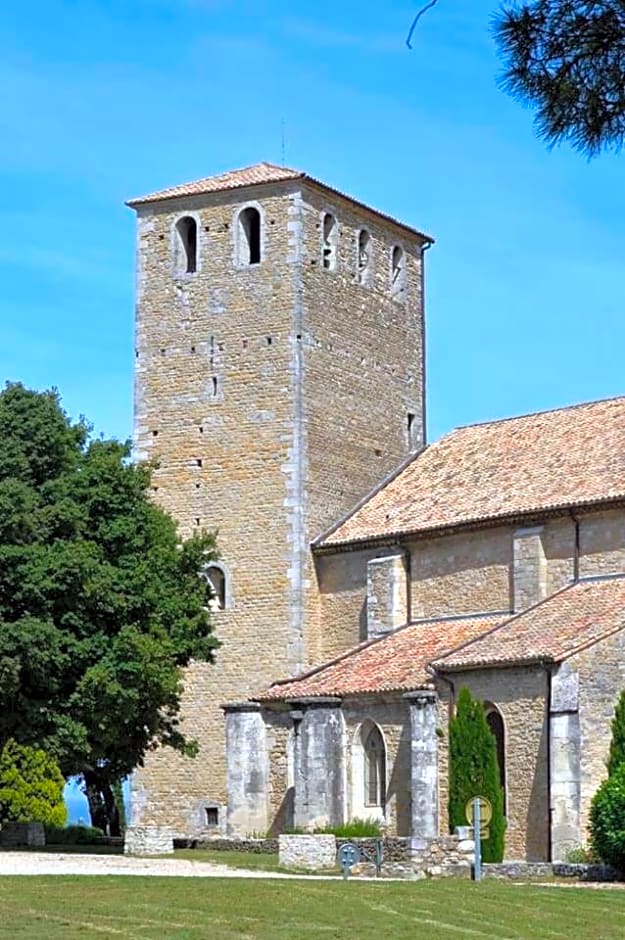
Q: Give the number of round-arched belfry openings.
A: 5